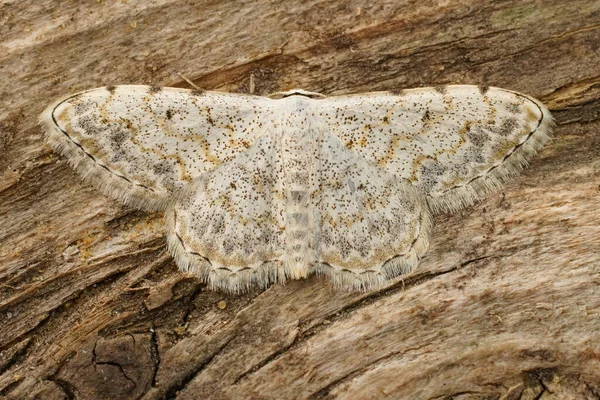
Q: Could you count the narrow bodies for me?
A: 1